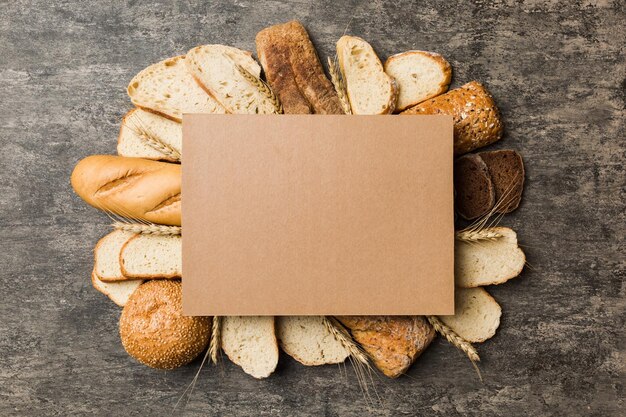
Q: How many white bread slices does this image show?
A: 12